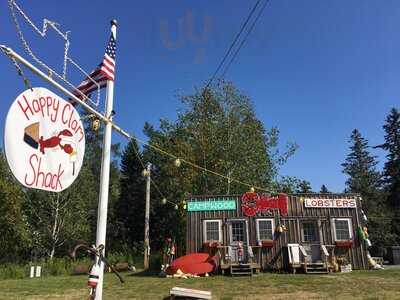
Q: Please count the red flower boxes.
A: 3